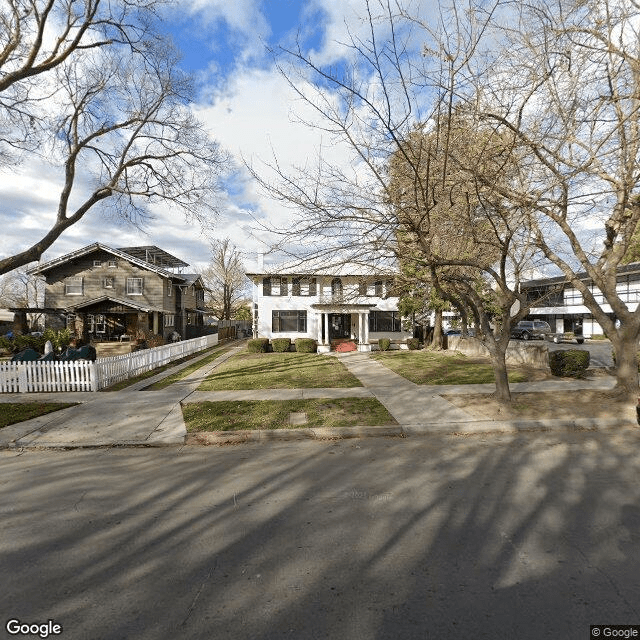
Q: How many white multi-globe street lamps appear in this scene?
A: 0